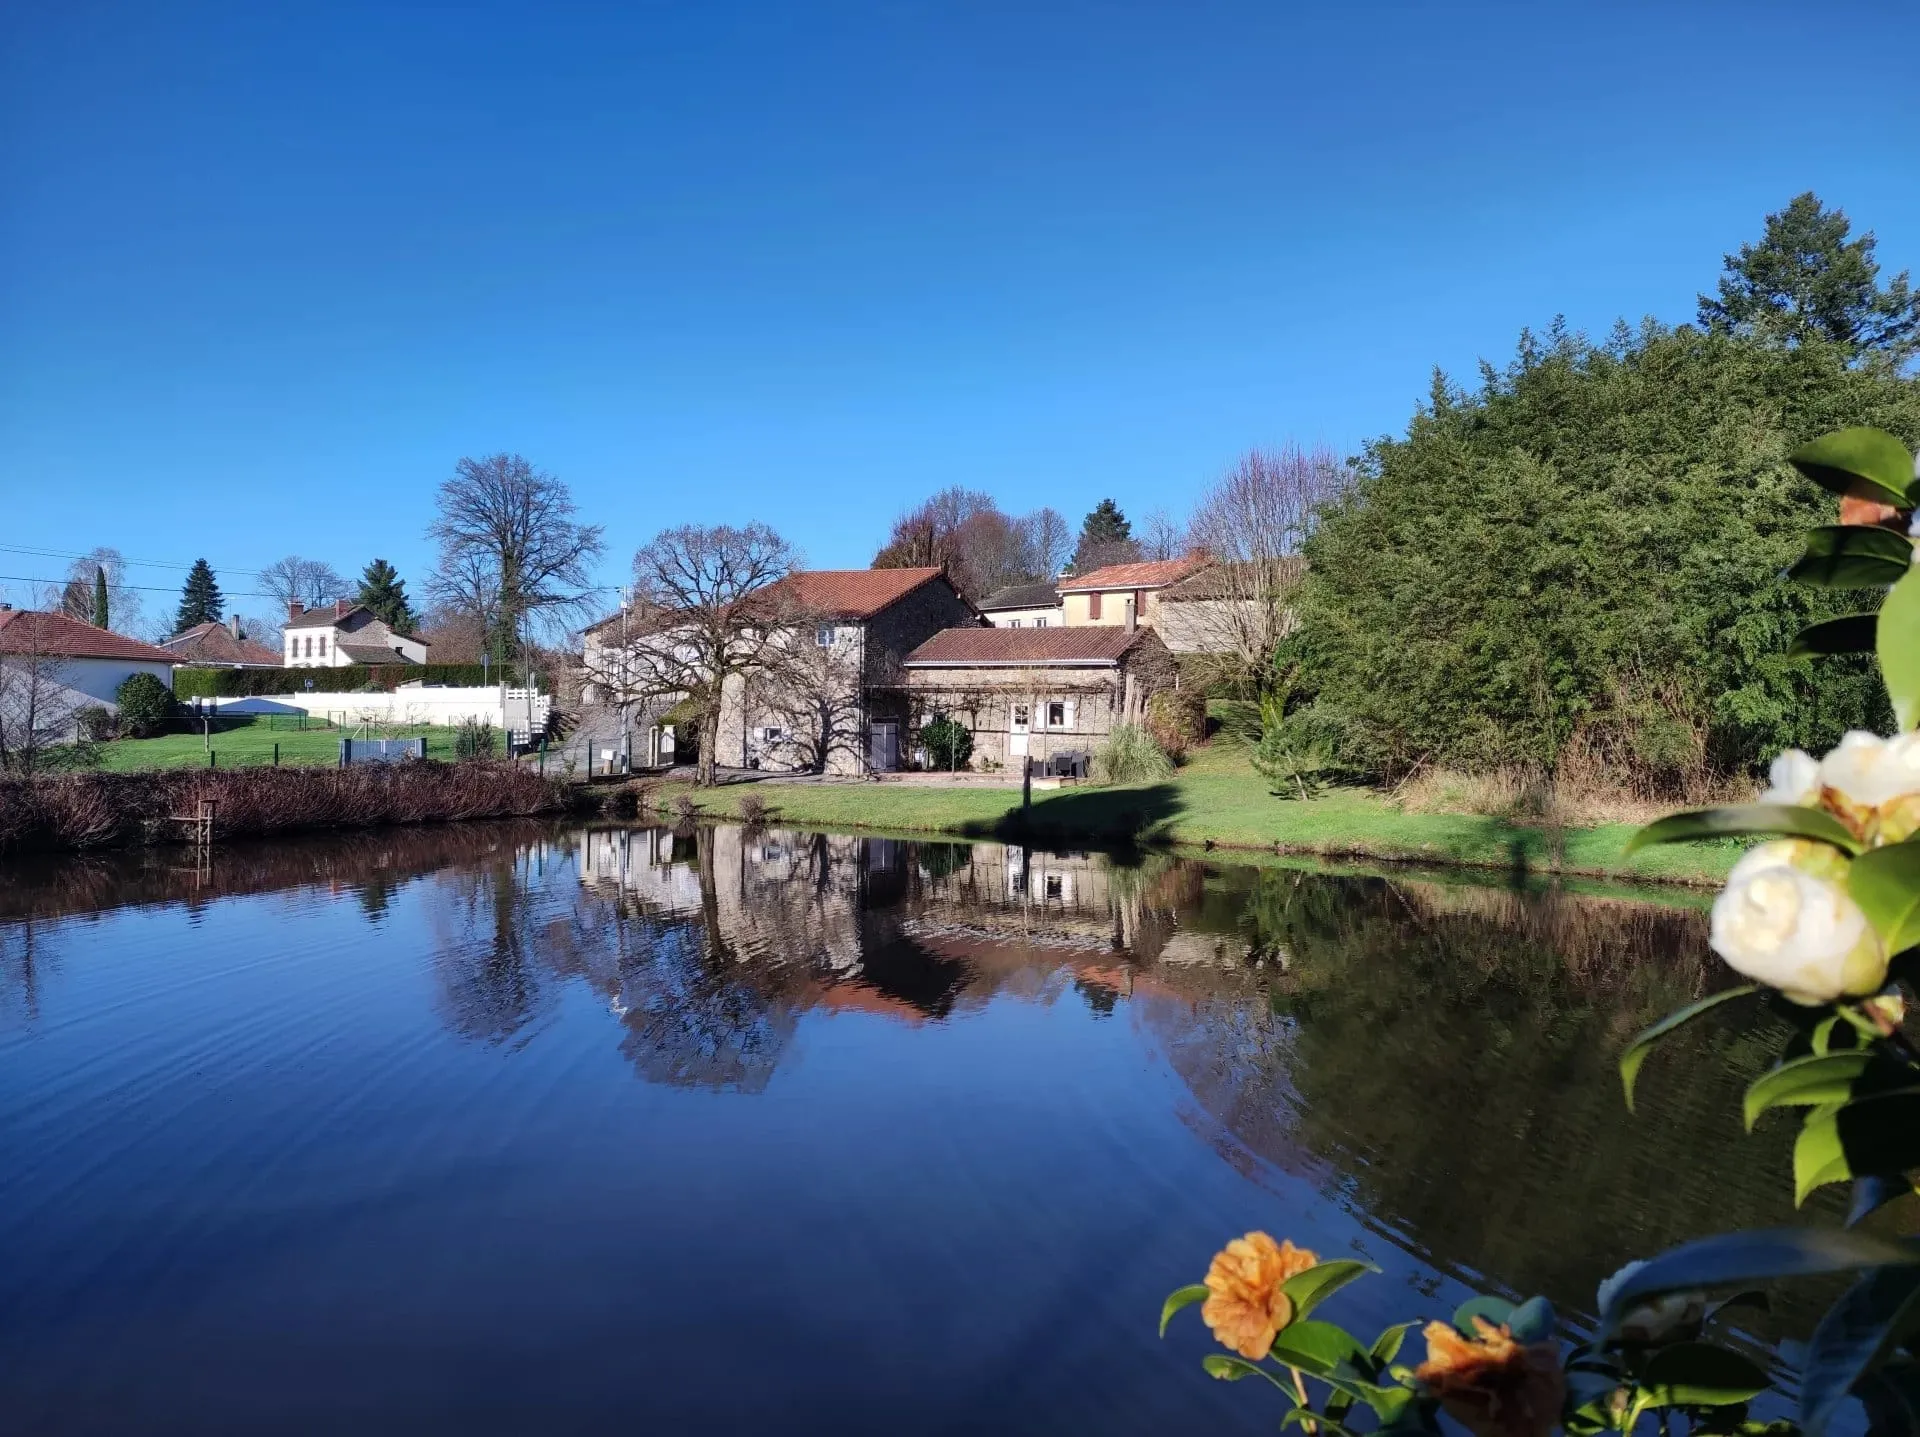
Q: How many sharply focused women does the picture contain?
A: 0